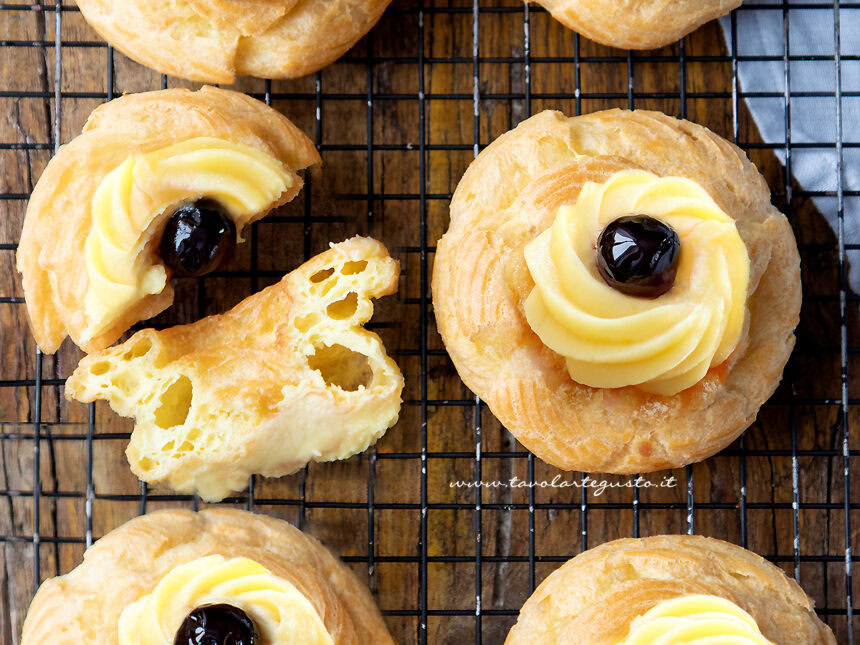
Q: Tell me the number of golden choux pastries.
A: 6